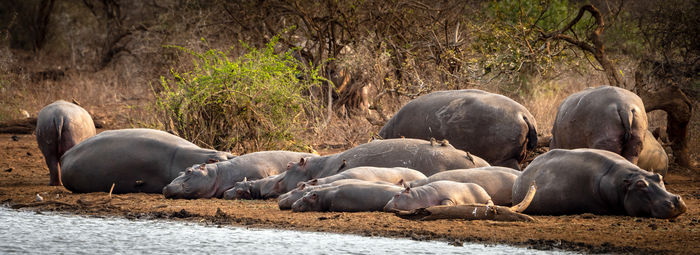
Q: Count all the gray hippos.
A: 14